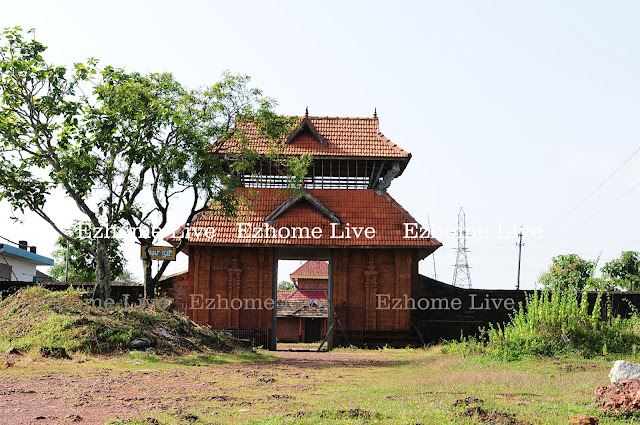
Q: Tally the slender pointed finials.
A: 2